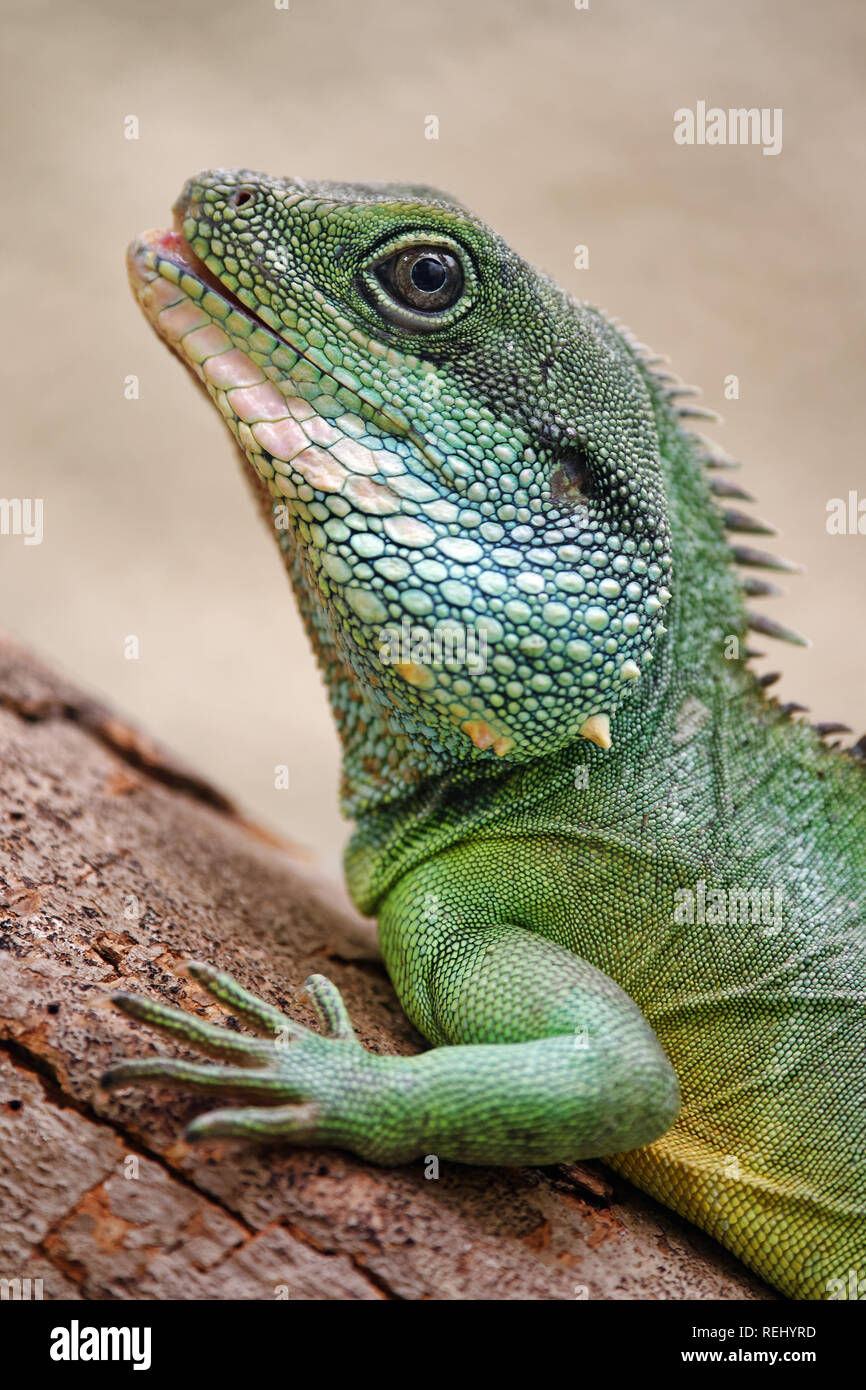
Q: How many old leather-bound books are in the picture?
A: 0